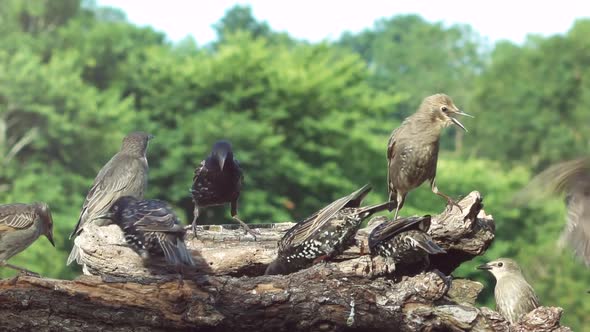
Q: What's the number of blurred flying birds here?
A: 1